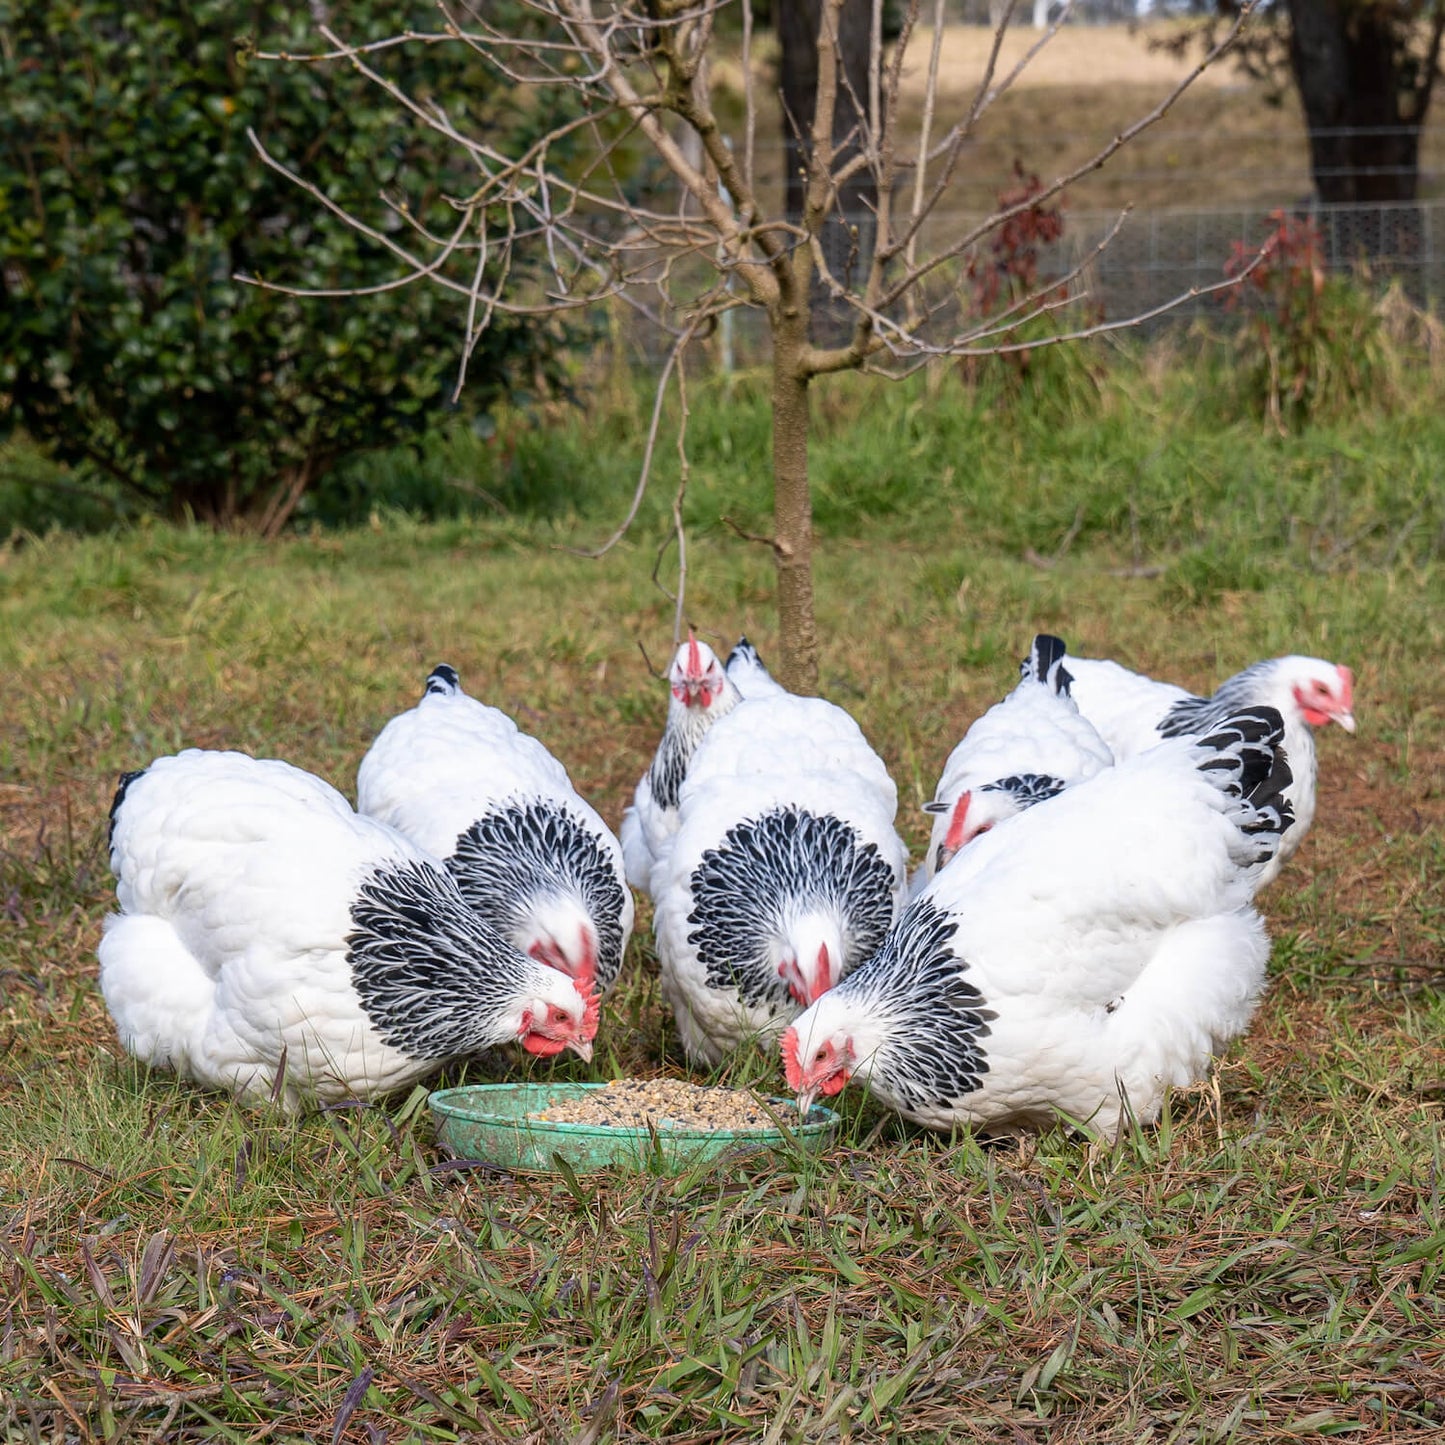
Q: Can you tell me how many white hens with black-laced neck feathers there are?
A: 7